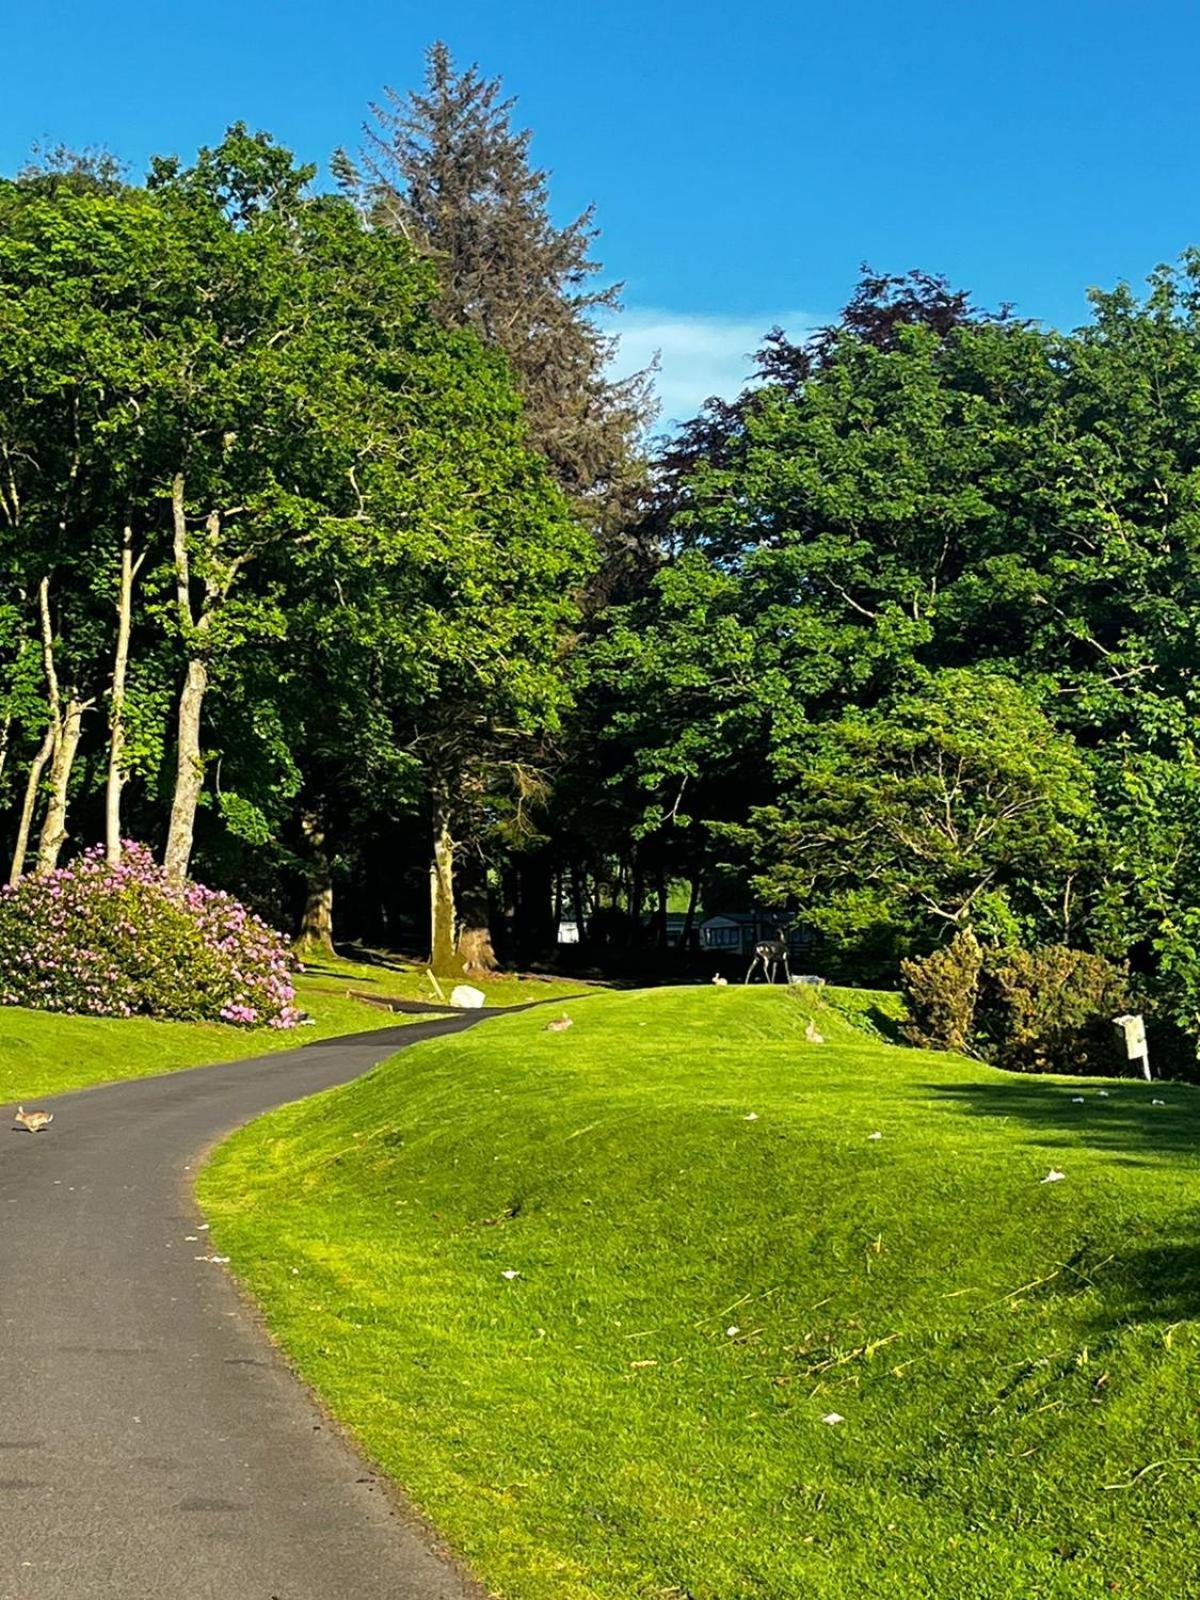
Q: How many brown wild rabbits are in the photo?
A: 4